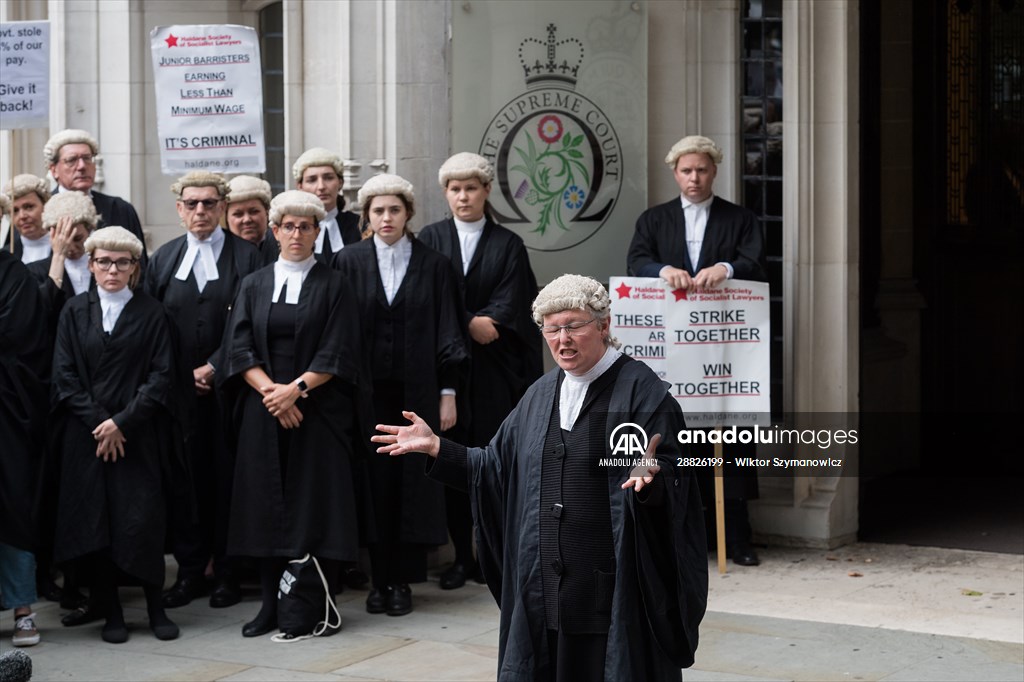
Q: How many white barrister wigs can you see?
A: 13